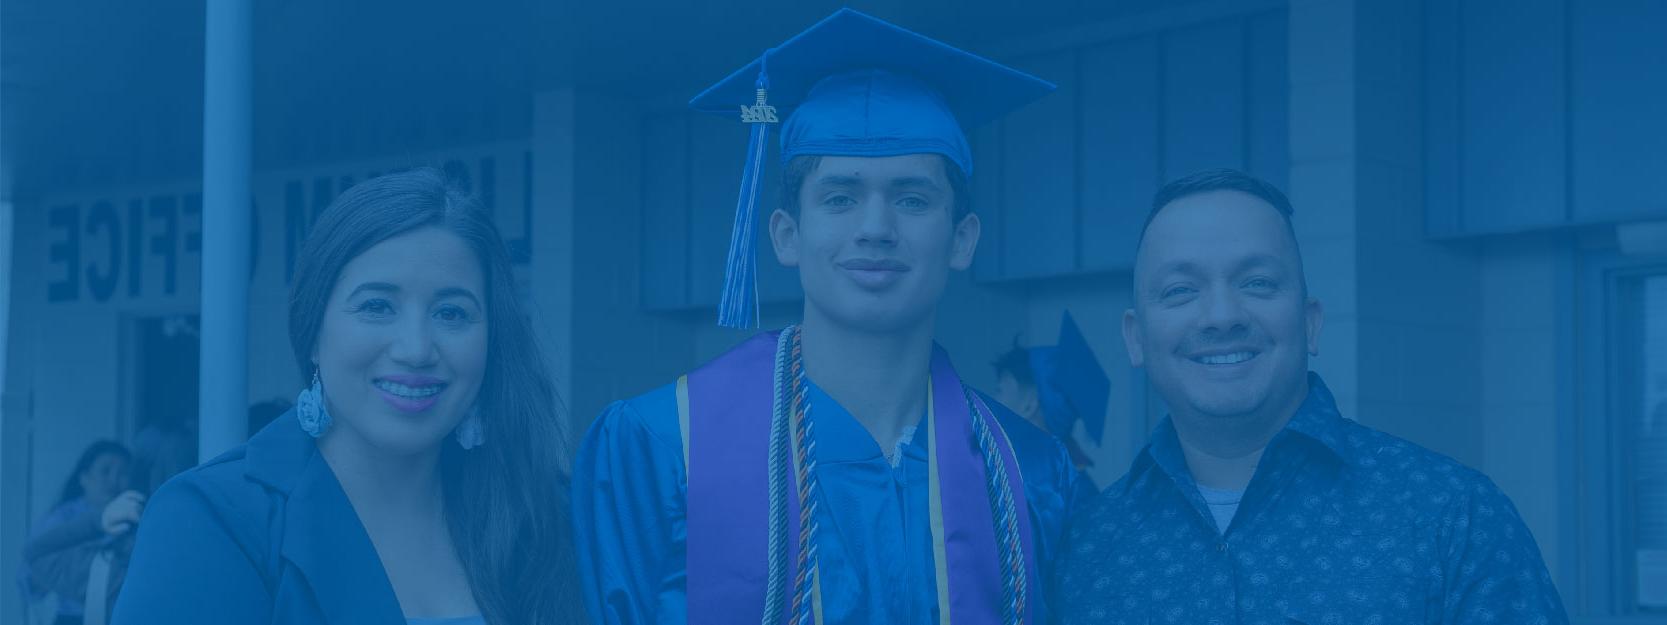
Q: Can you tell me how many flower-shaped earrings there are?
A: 2